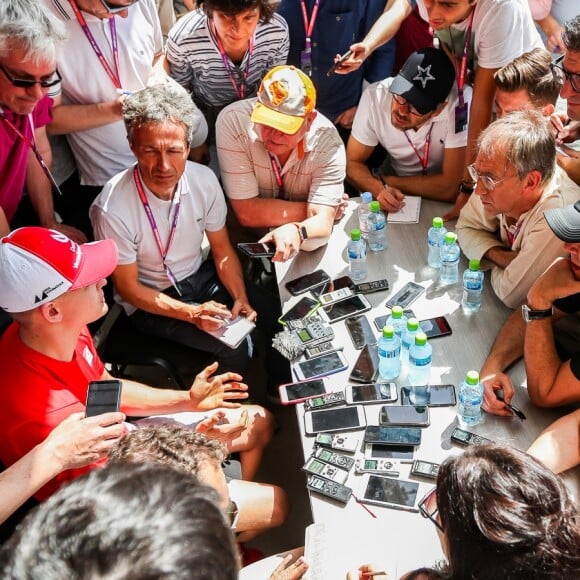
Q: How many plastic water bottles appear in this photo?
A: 11